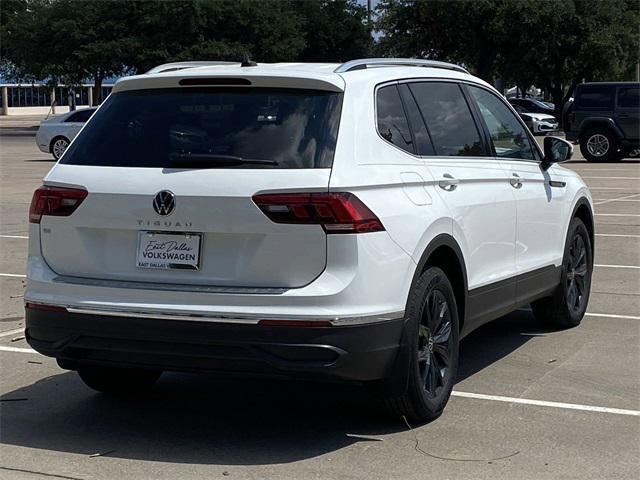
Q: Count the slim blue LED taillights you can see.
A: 0